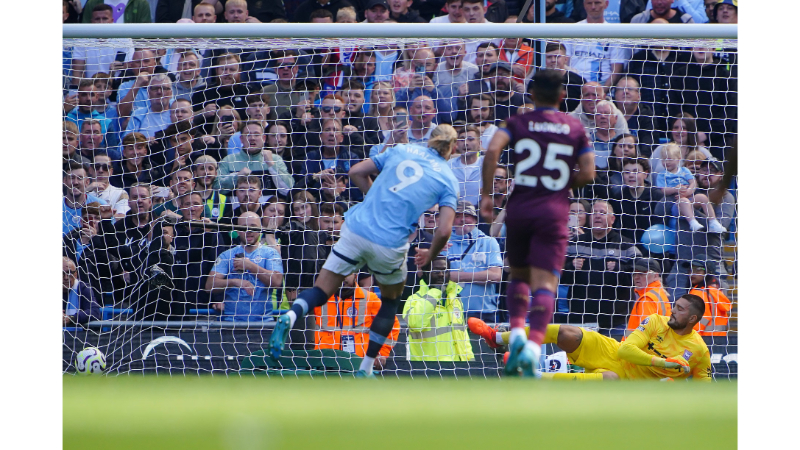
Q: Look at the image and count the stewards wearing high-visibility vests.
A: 4